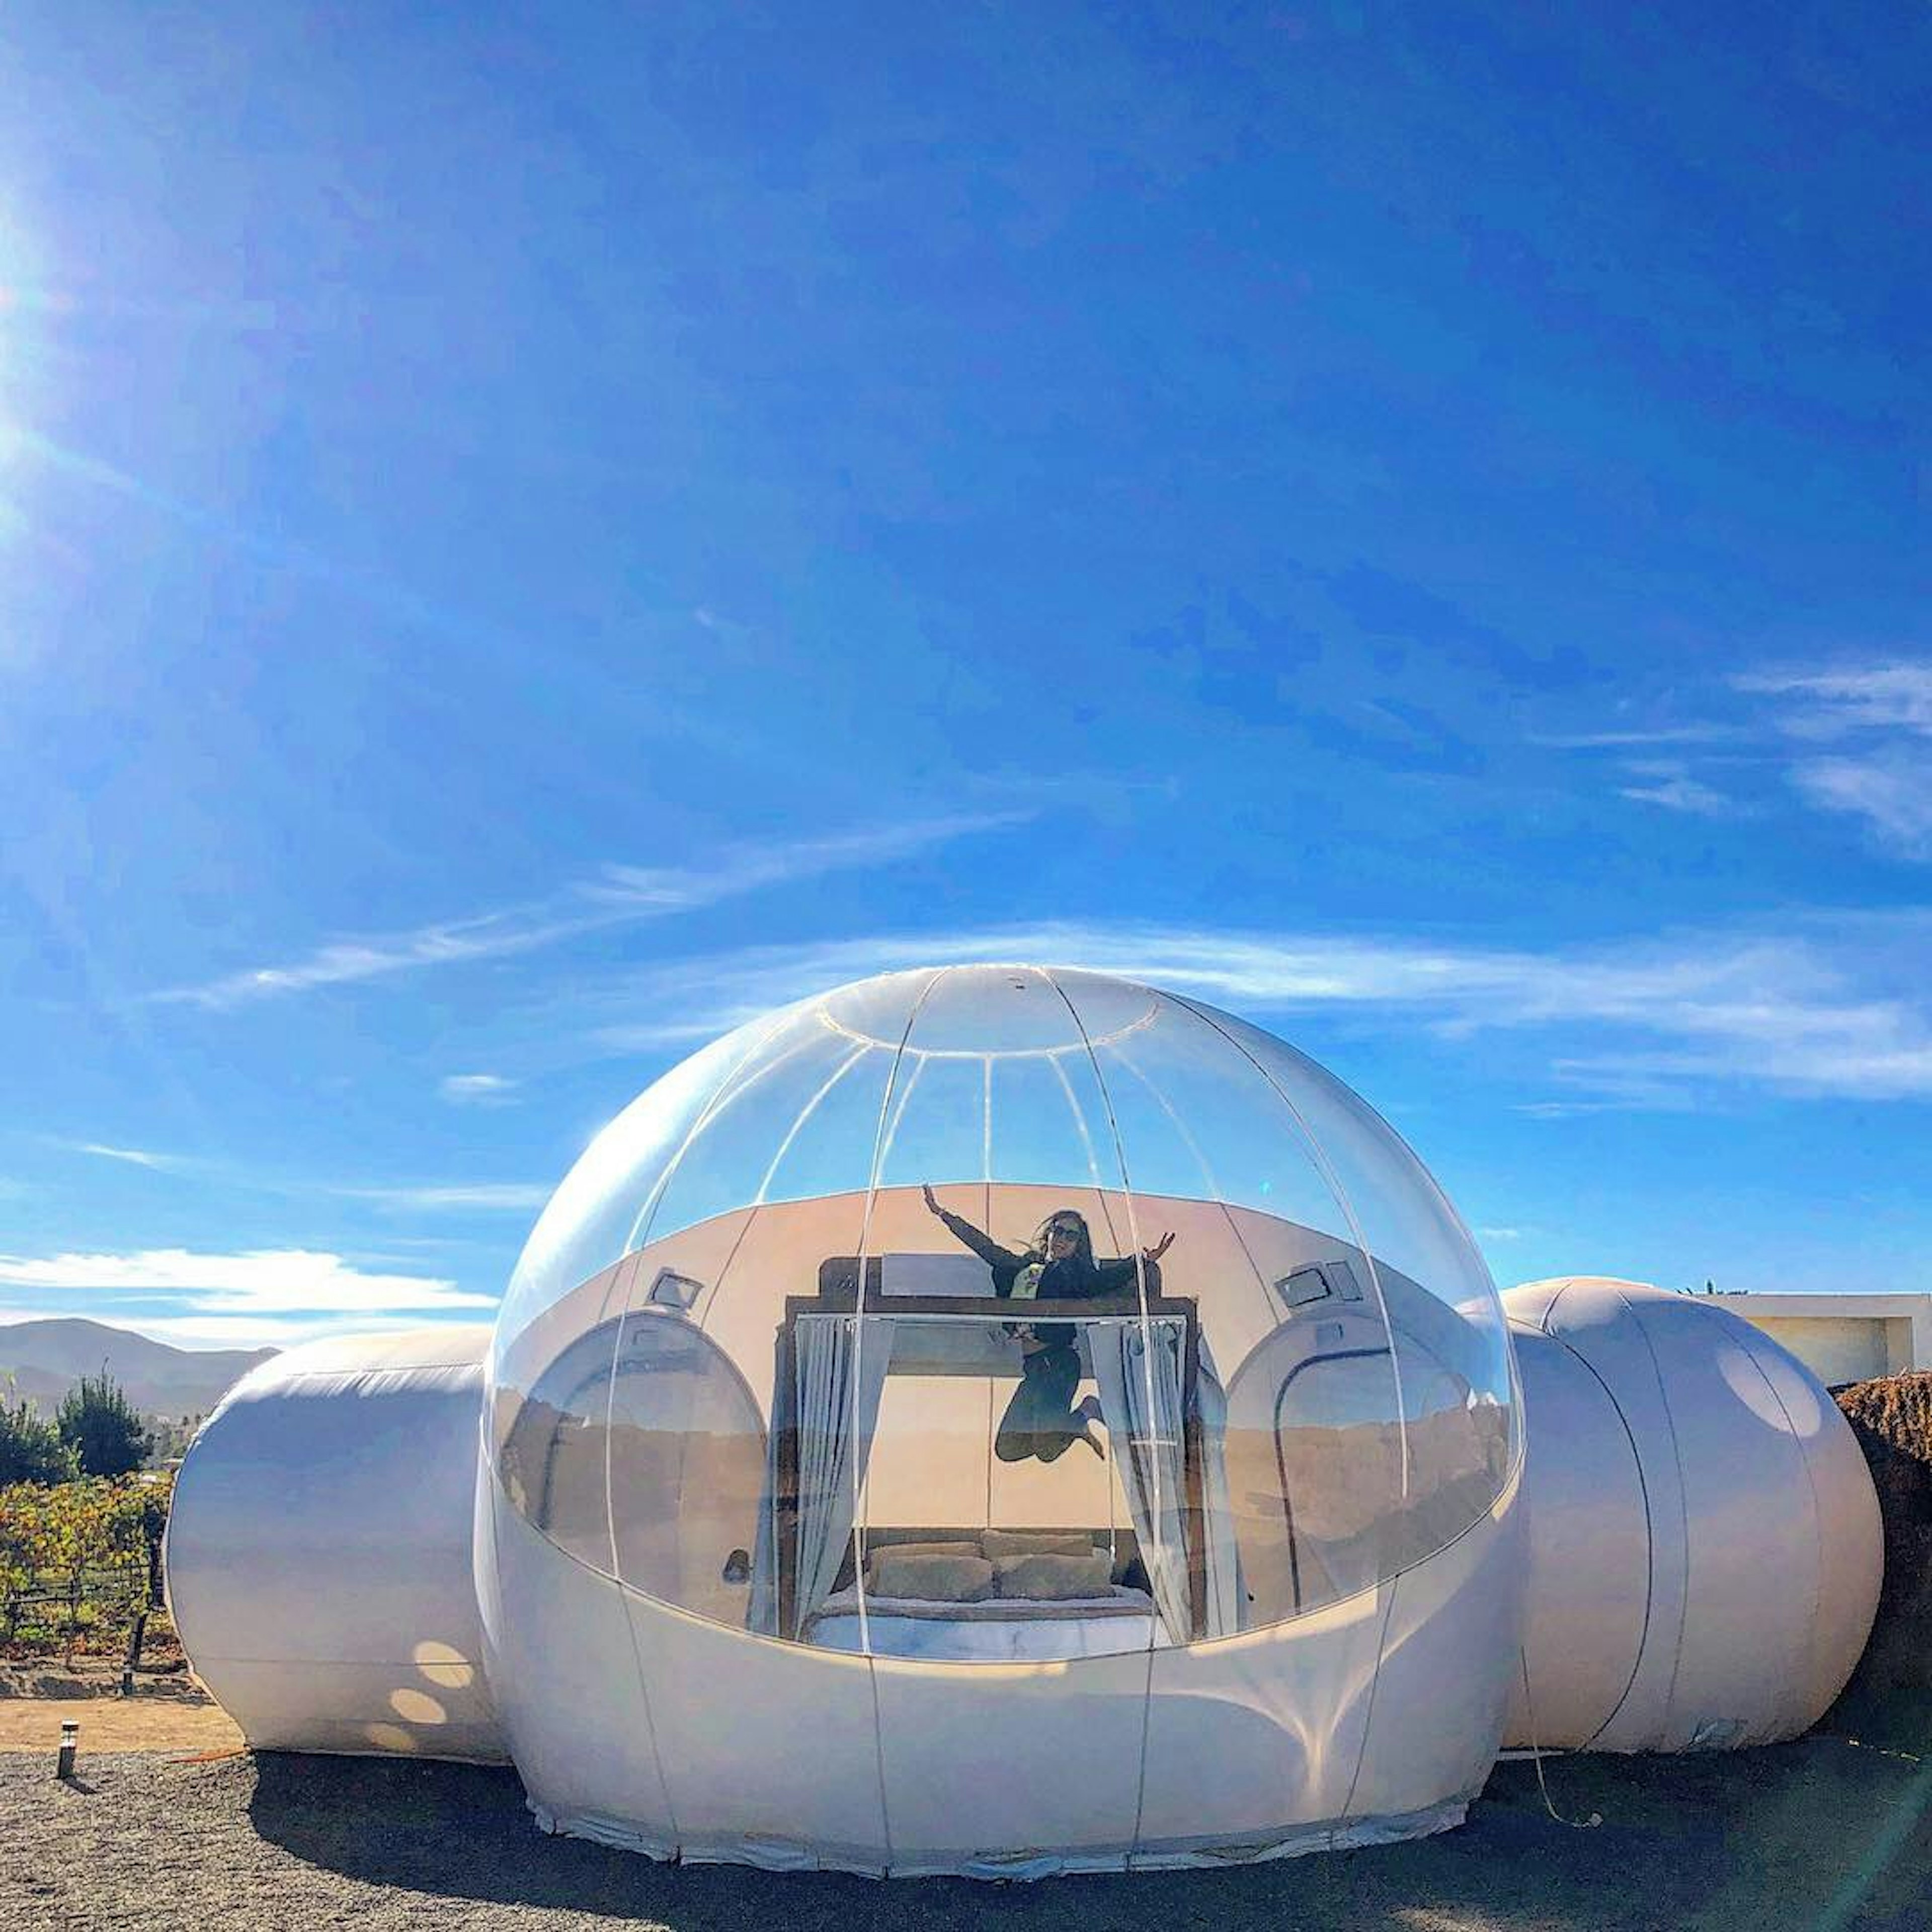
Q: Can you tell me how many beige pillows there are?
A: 4